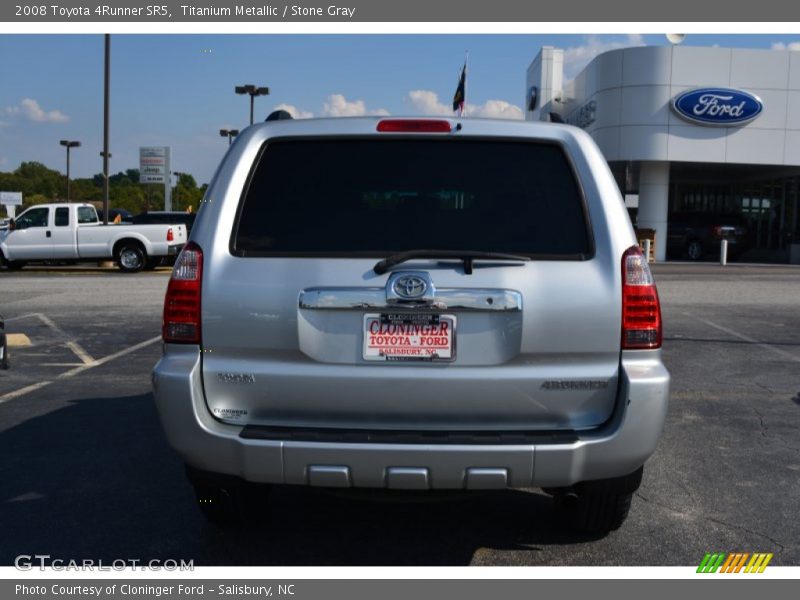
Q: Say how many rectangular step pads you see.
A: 3